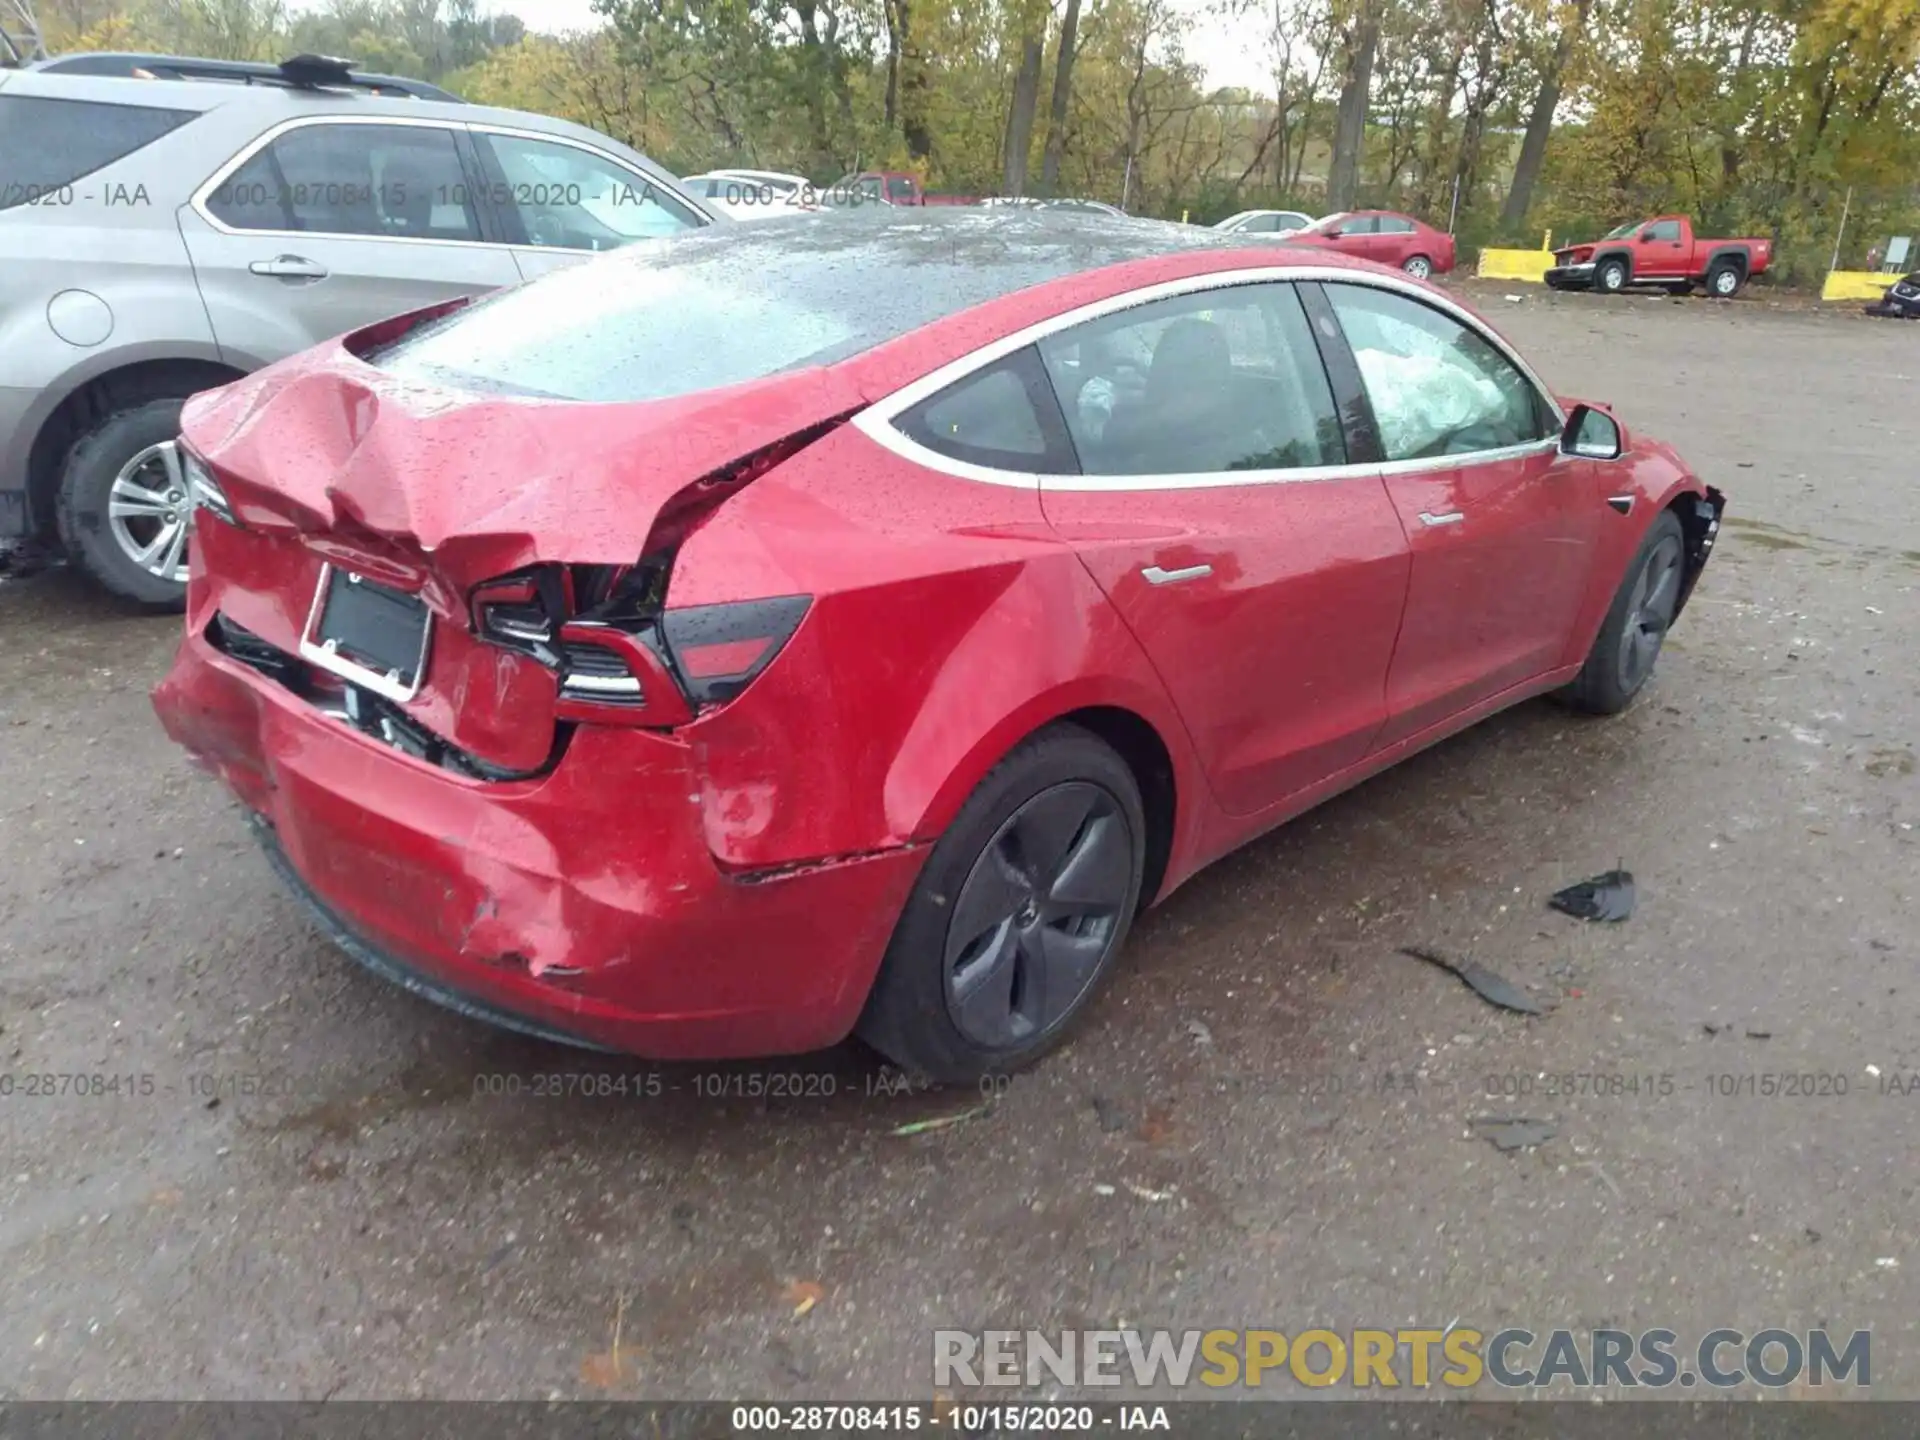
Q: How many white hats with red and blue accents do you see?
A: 0